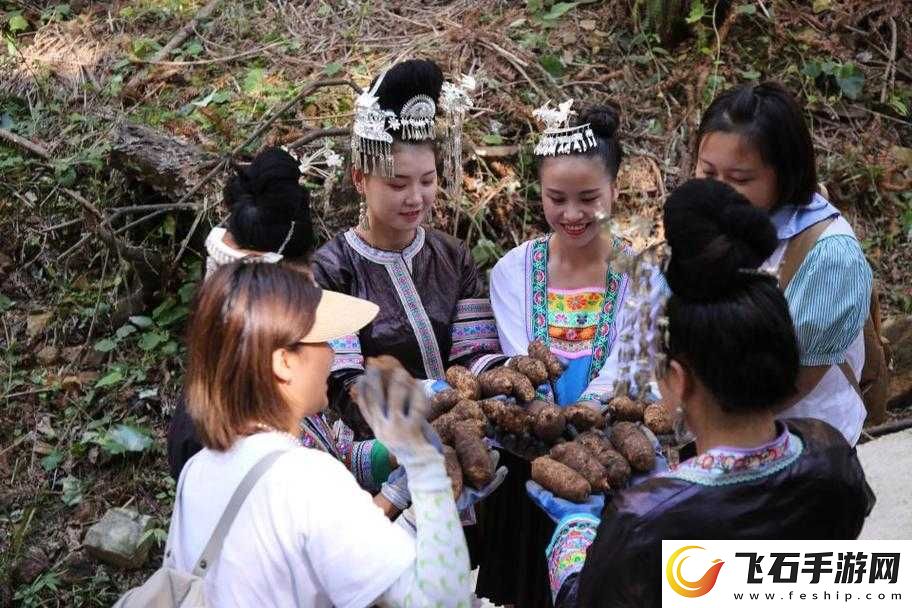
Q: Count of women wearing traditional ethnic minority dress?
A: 4